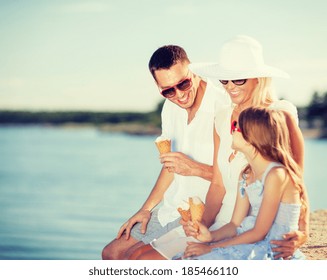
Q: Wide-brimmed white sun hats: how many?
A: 1